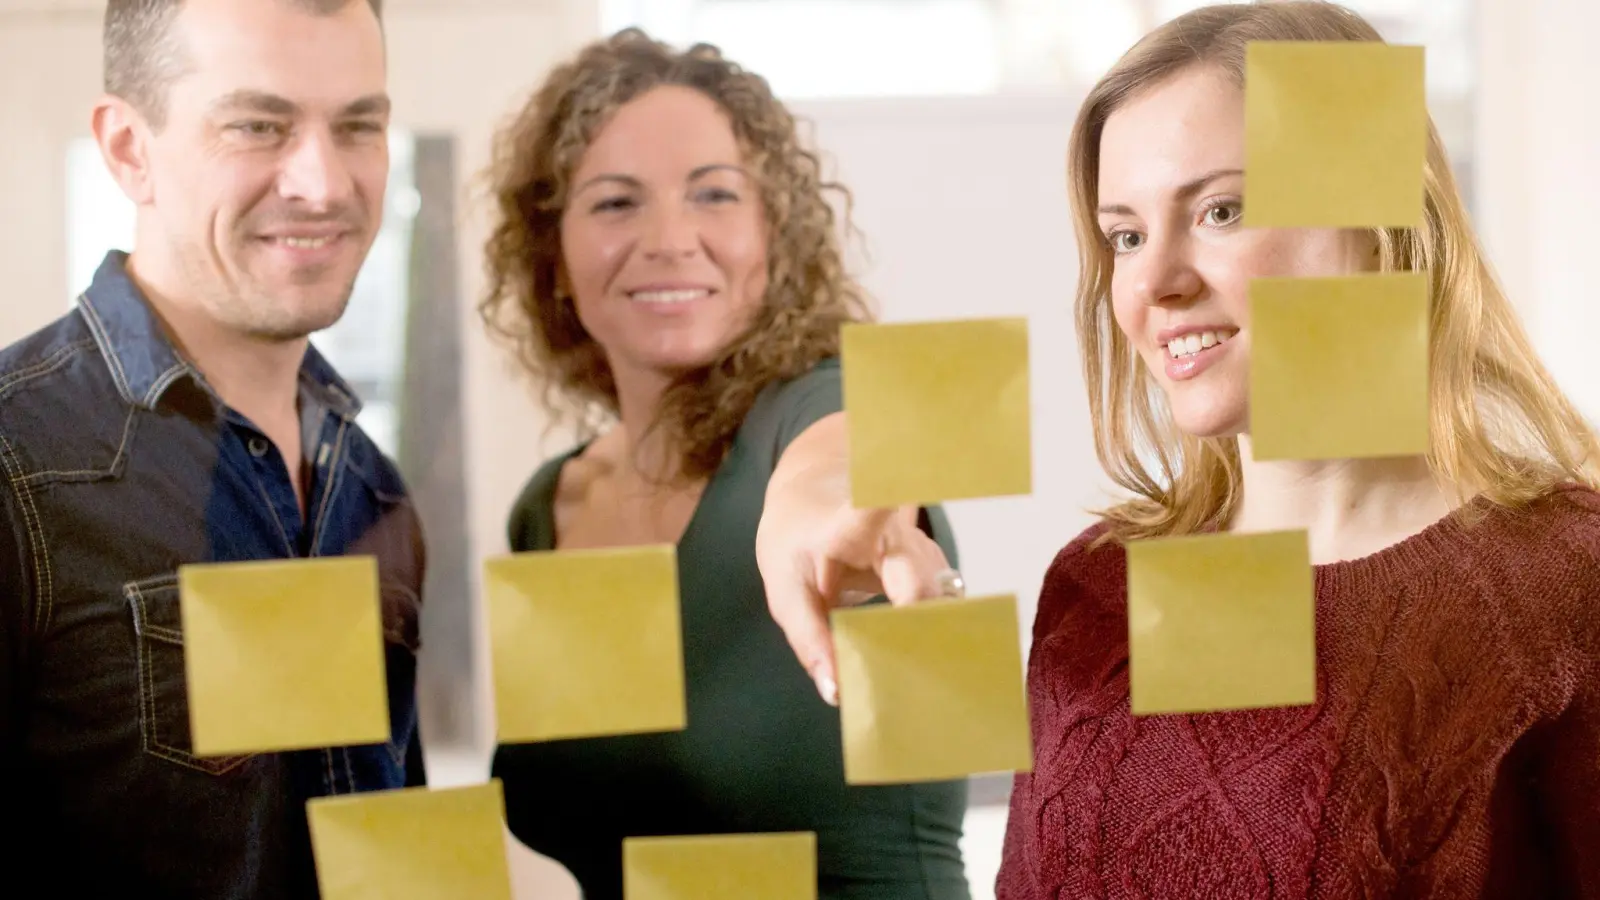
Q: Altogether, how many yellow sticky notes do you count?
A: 9